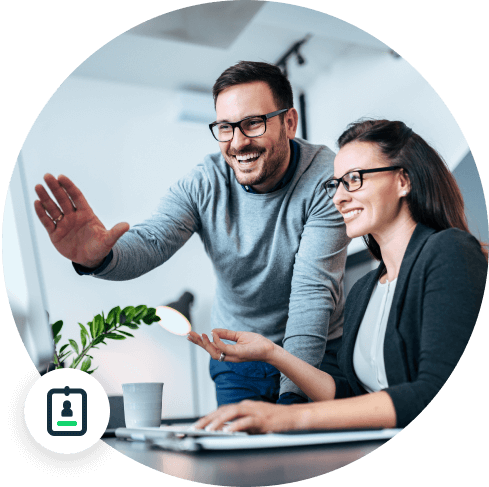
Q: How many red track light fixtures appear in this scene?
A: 0